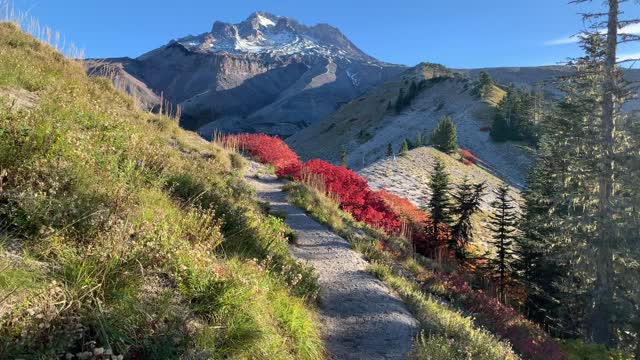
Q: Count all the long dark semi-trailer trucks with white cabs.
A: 0